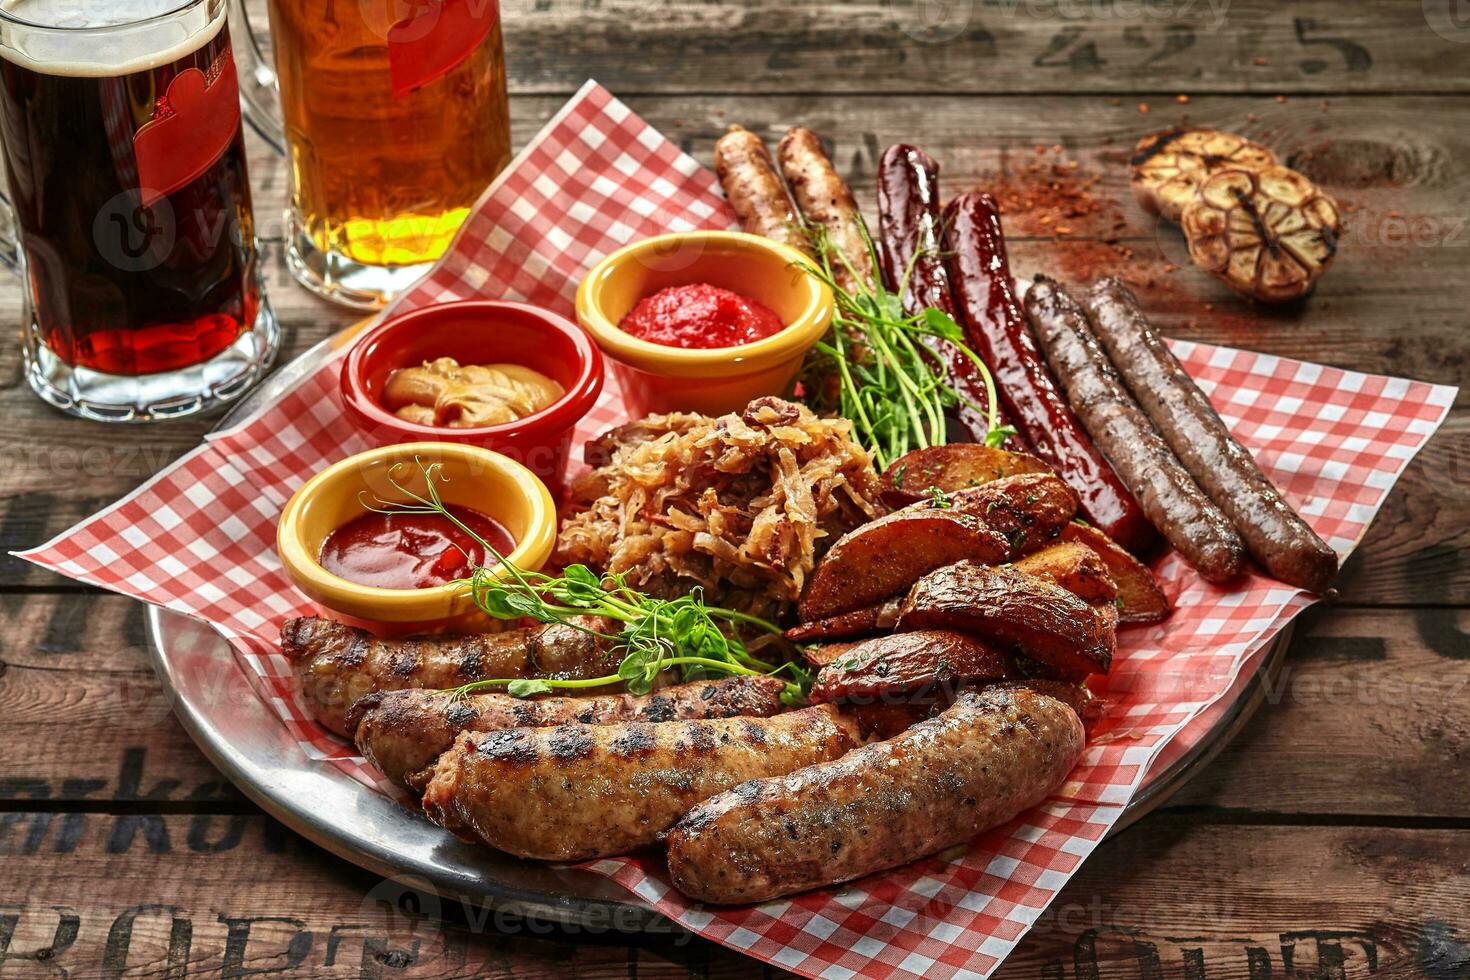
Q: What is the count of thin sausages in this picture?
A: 6